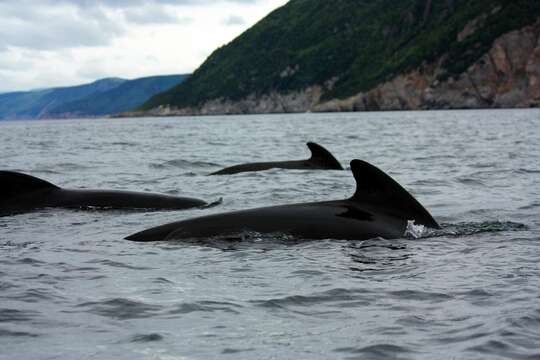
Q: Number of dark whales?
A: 3